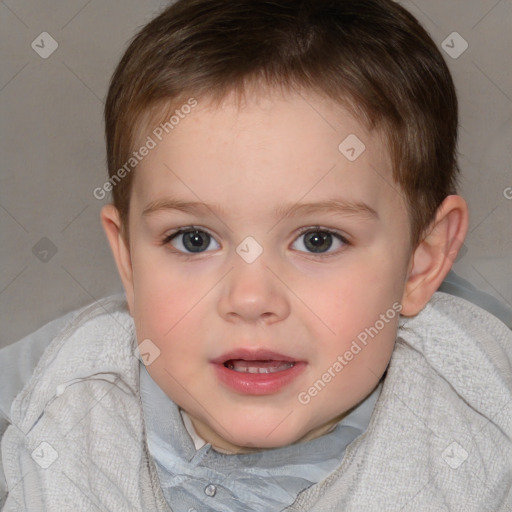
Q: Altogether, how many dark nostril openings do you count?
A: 2